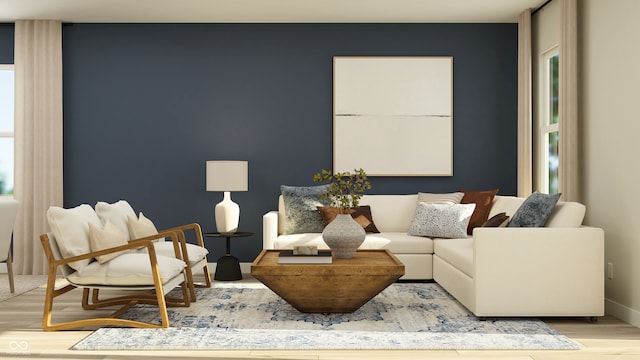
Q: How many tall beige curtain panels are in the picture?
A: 3